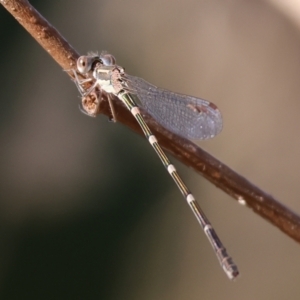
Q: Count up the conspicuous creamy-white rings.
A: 5